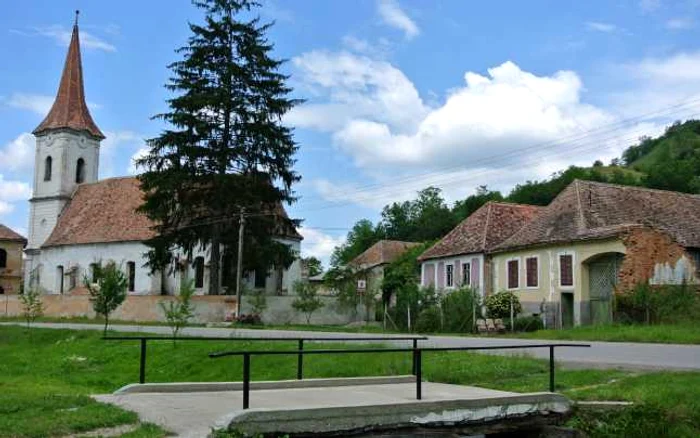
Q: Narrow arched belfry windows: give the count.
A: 2